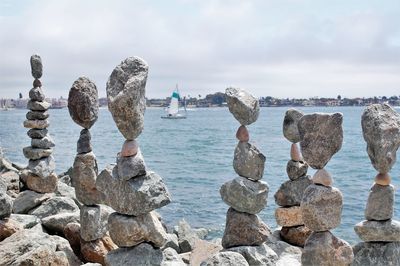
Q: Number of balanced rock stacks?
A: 7